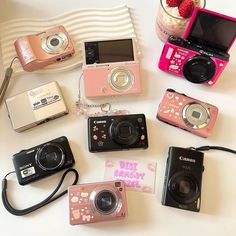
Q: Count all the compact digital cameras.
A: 9